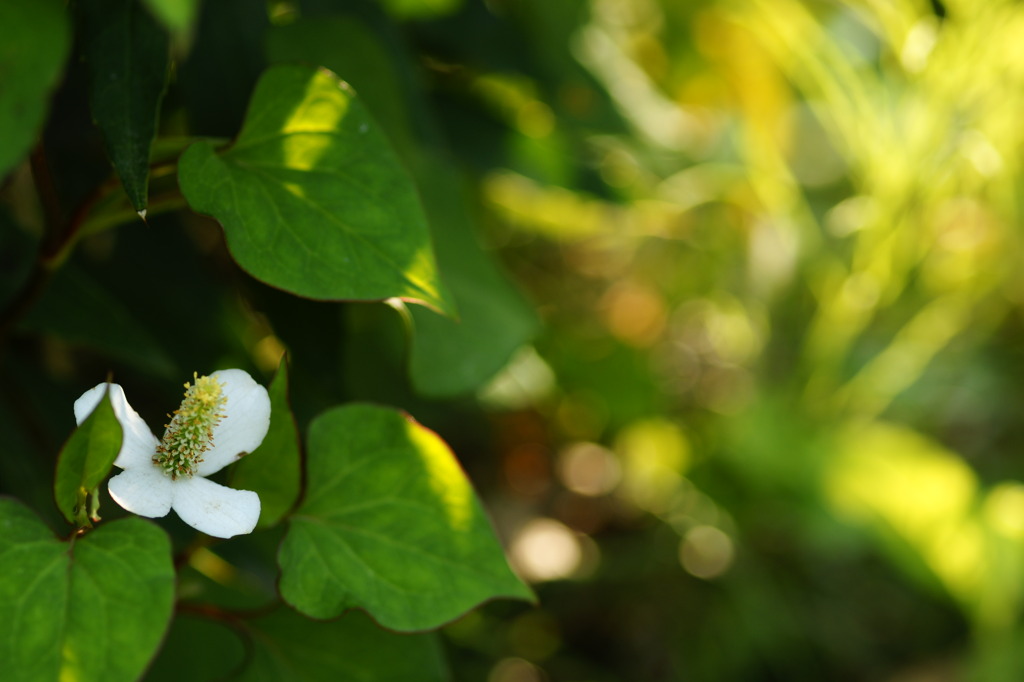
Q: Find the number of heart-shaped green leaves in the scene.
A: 3